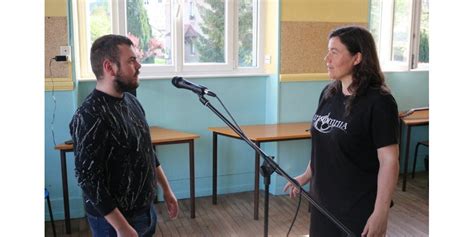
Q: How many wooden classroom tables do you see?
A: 3